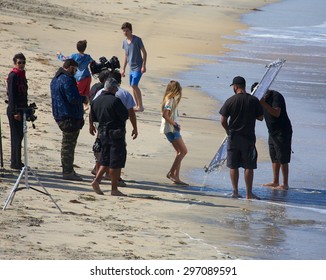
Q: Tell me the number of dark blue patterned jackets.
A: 1